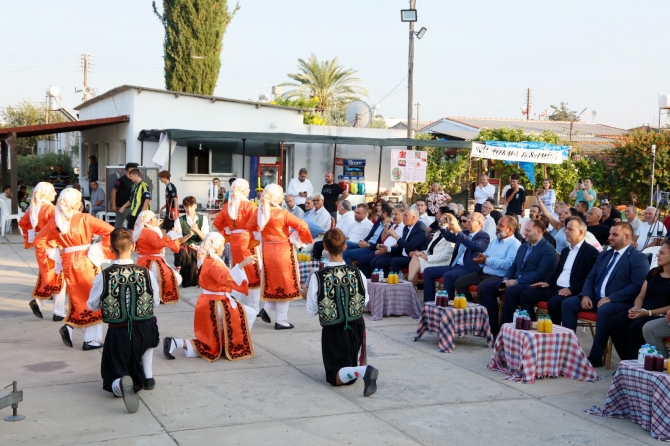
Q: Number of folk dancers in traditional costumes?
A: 9